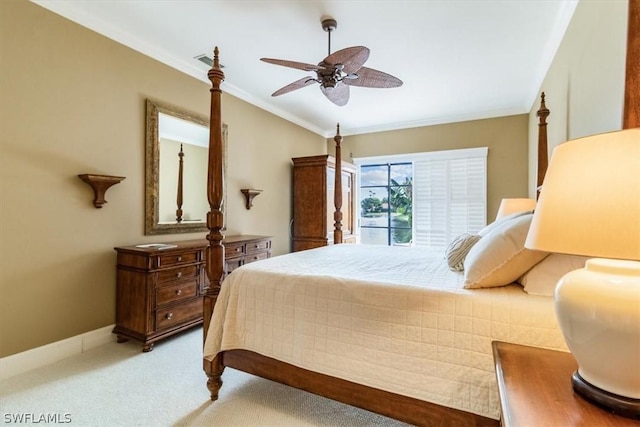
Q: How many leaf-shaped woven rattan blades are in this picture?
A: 5